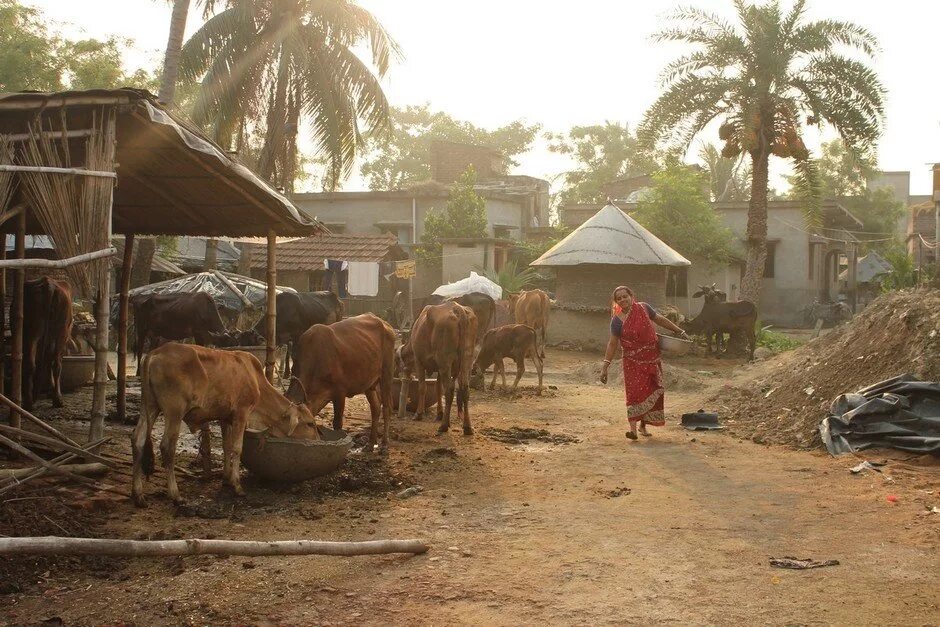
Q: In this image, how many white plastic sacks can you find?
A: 1